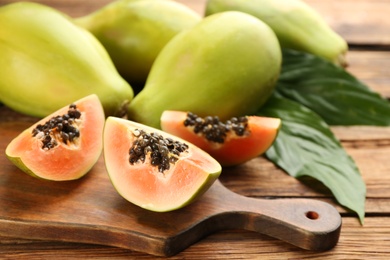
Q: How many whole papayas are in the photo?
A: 4